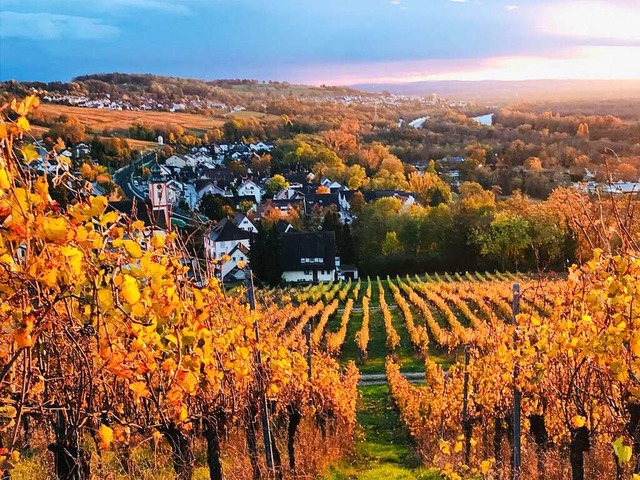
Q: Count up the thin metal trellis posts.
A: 4